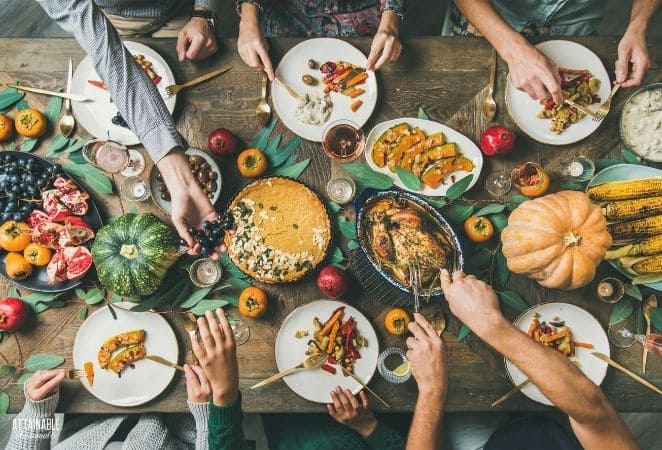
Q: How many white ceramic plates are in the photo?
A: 7